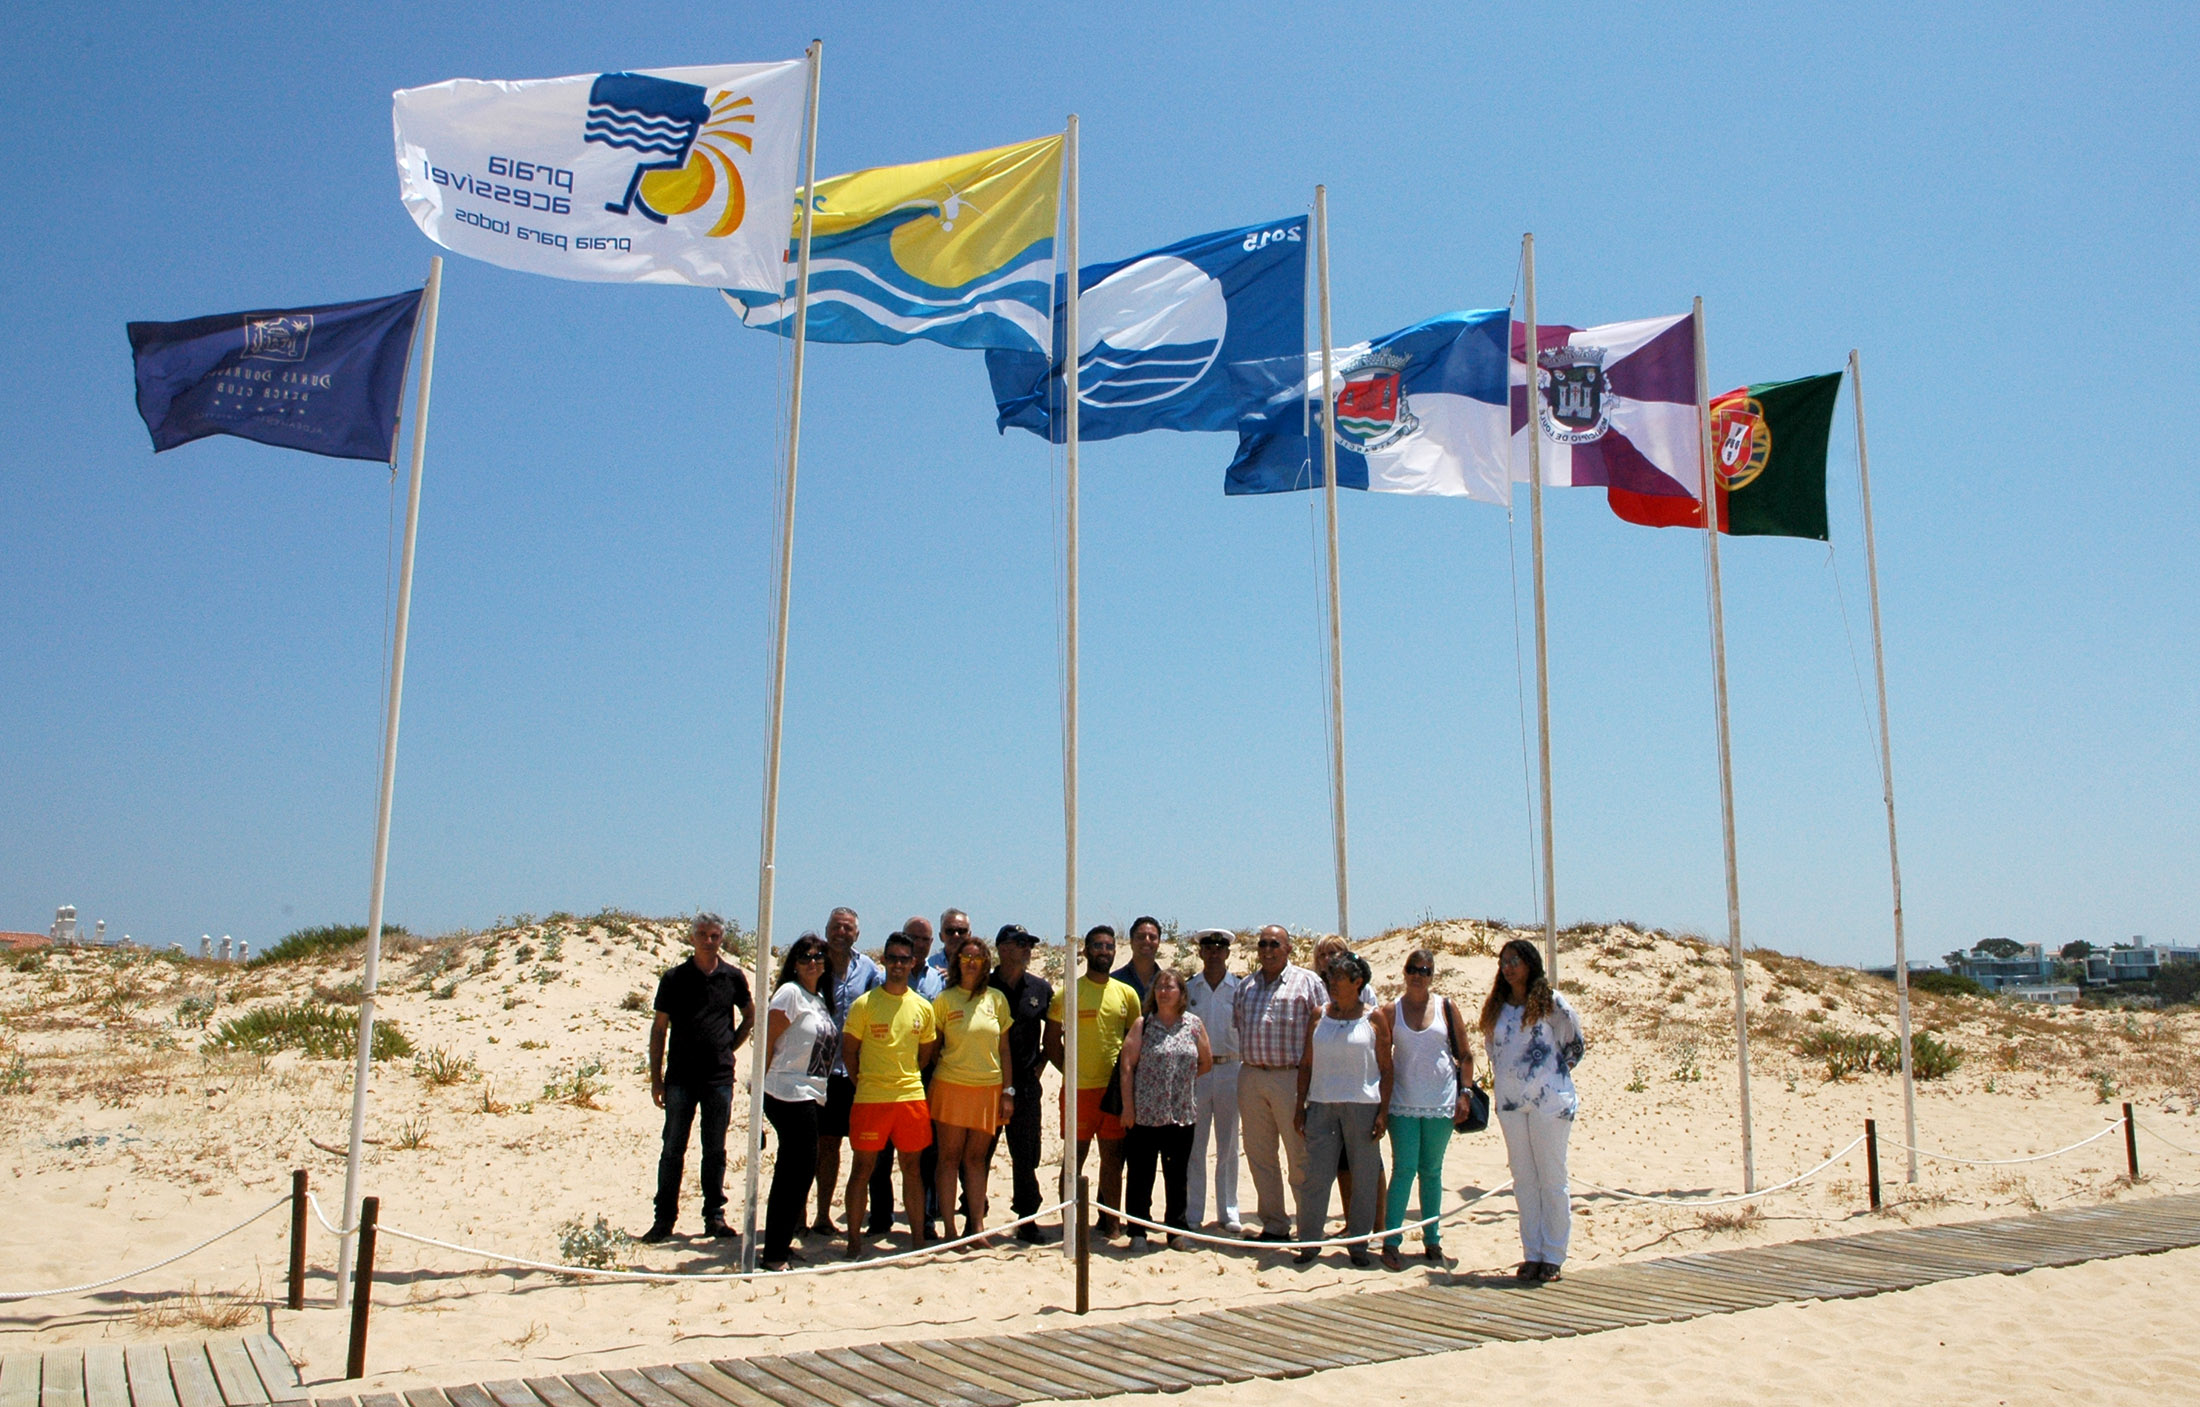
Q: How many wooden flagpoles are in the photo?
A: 7